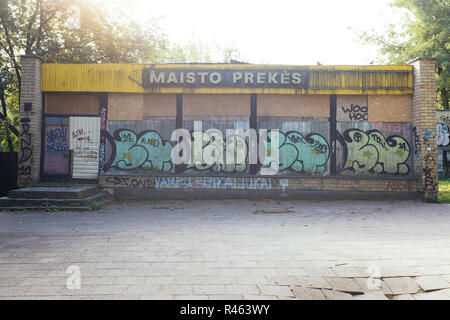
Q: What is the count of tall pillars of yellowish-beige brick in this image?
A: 2